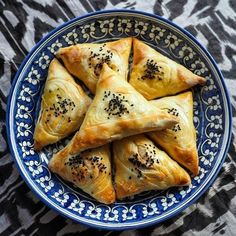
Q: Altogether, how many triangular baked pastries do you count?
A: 7